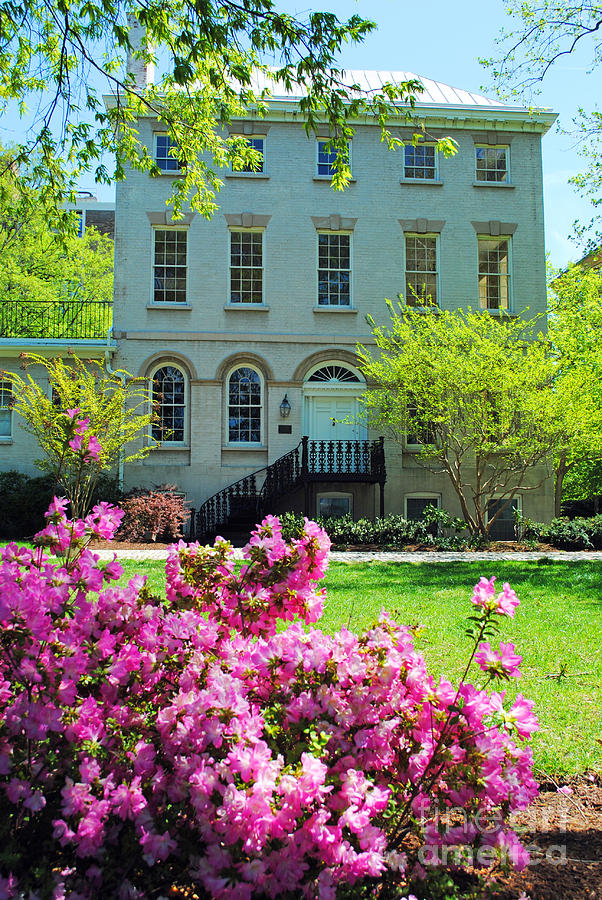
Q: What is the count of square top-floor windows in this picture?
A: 5